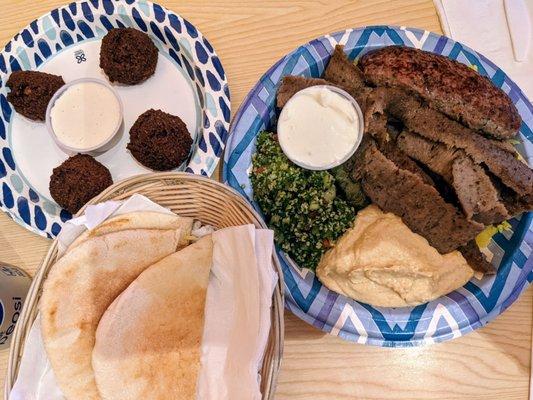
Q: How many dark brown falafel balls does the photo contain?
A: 4